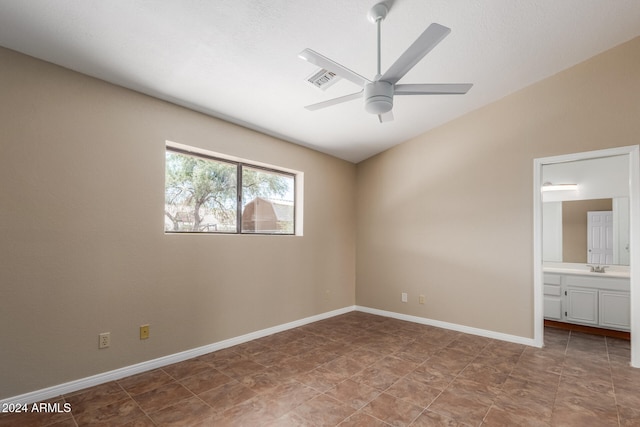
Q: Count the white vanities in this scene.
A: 1